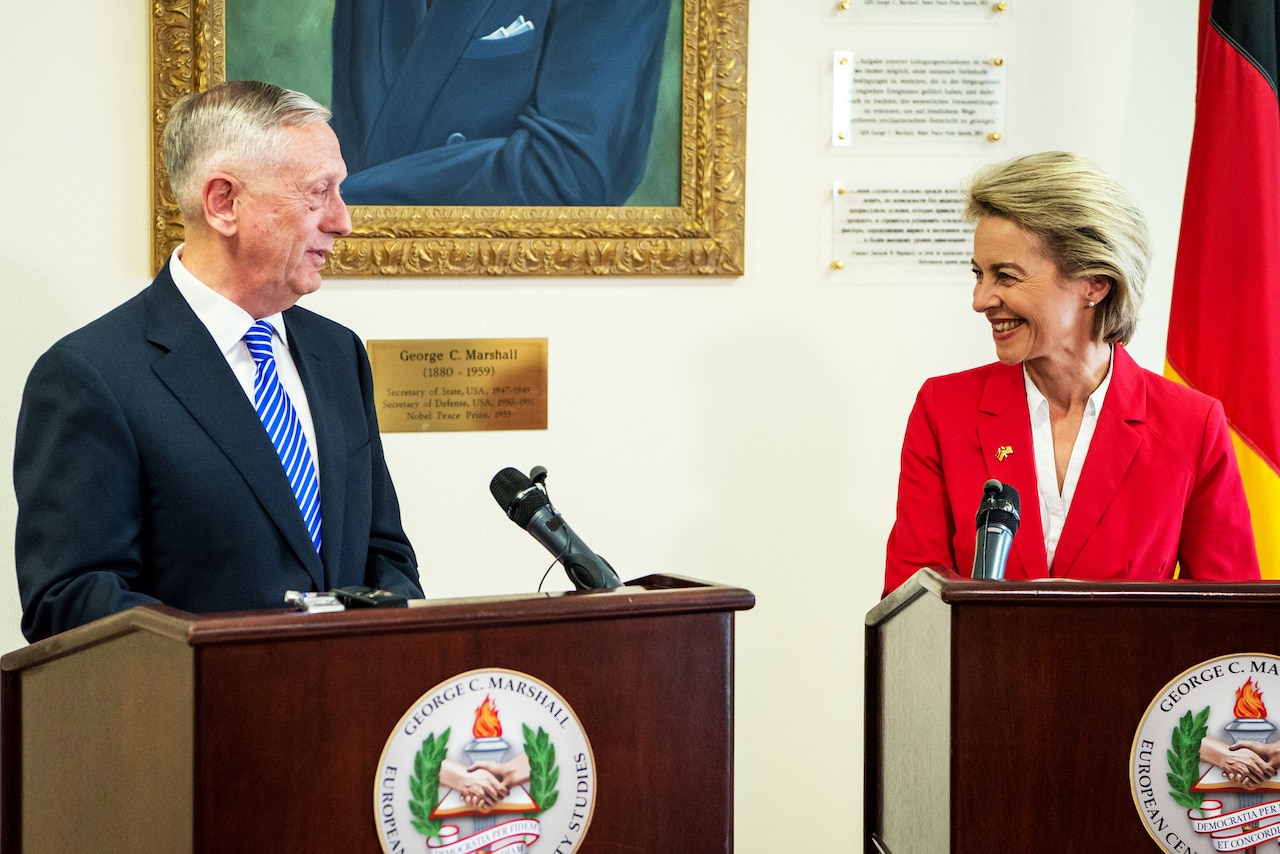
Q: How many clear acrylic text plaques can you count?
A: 3